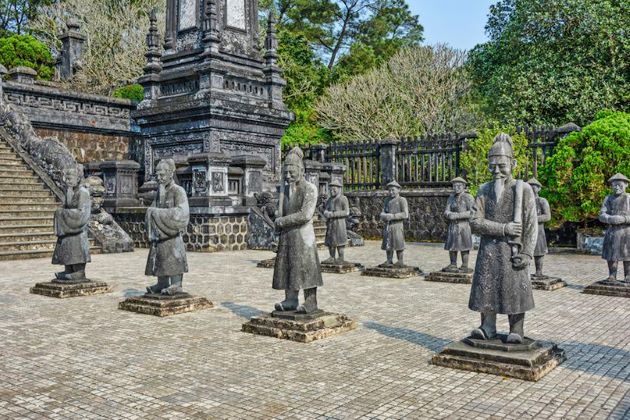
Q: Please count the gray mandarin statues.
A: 9